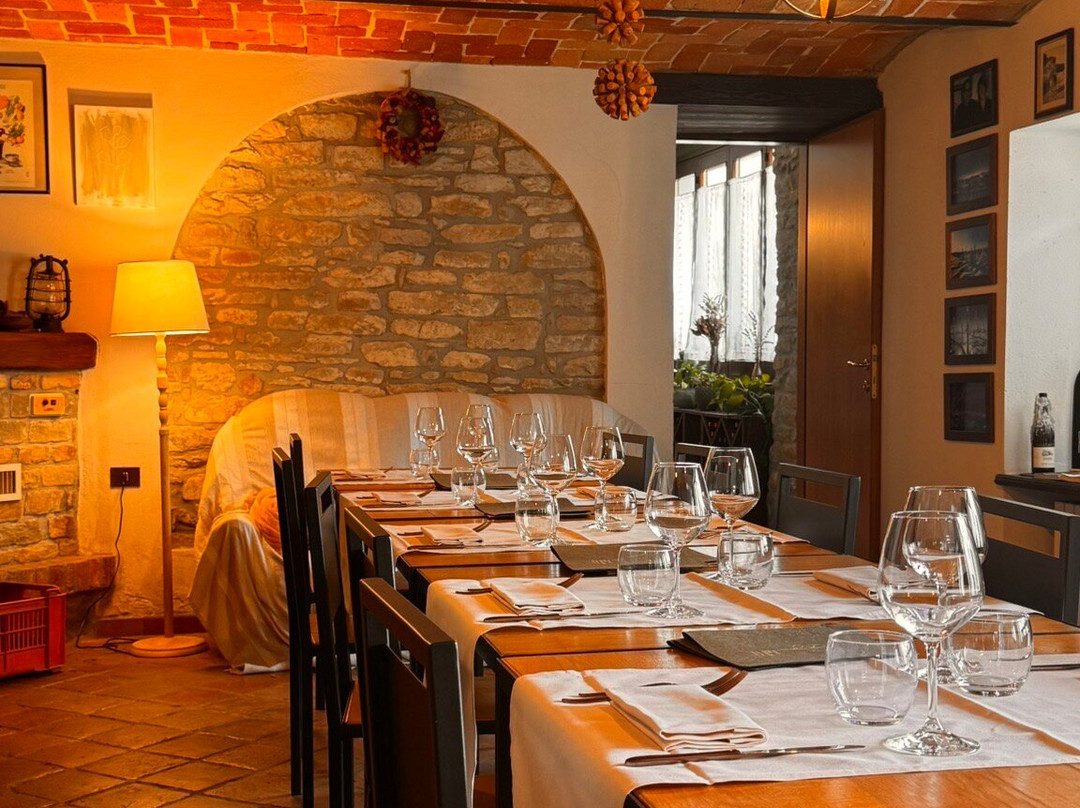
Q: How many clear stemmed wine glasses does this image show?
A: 10